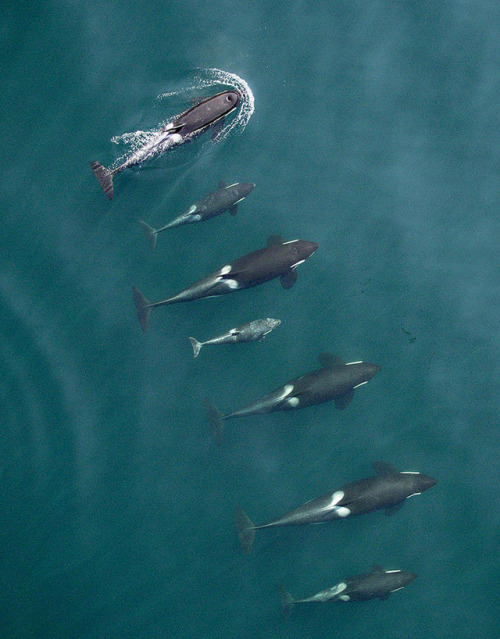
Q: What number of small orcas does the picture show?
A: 3